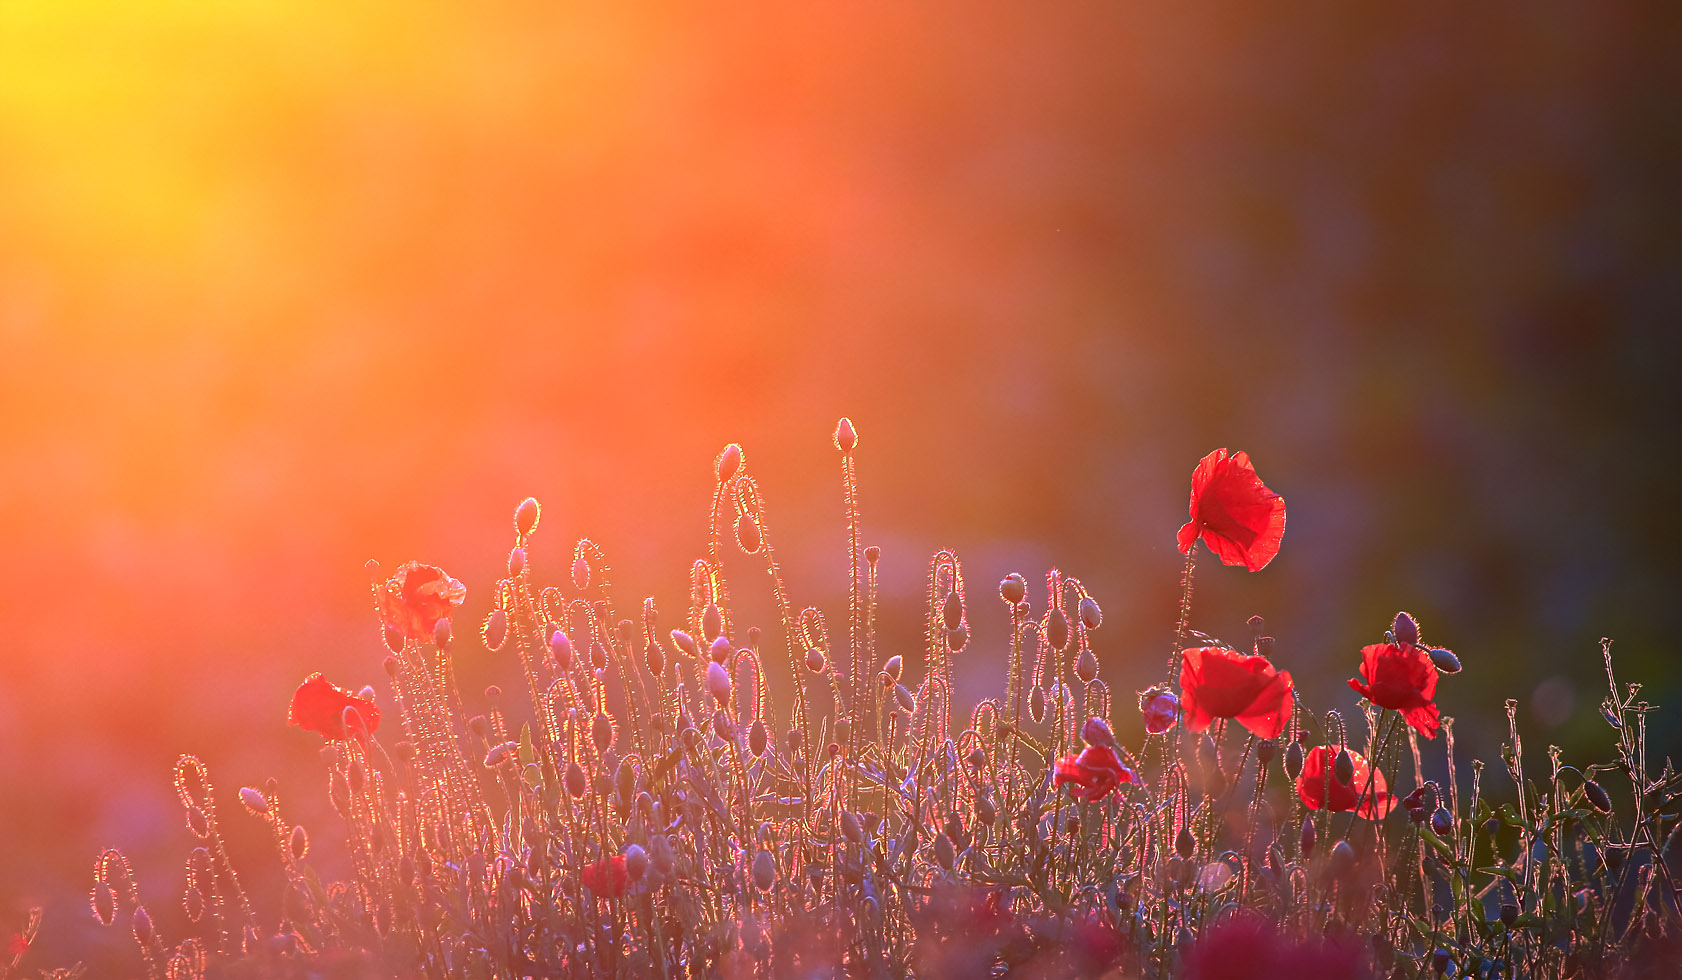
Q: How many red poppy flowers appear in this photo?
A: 8